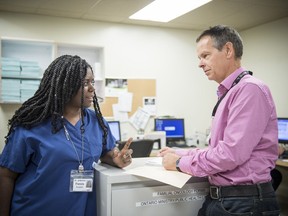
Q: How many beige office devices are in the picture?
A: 1